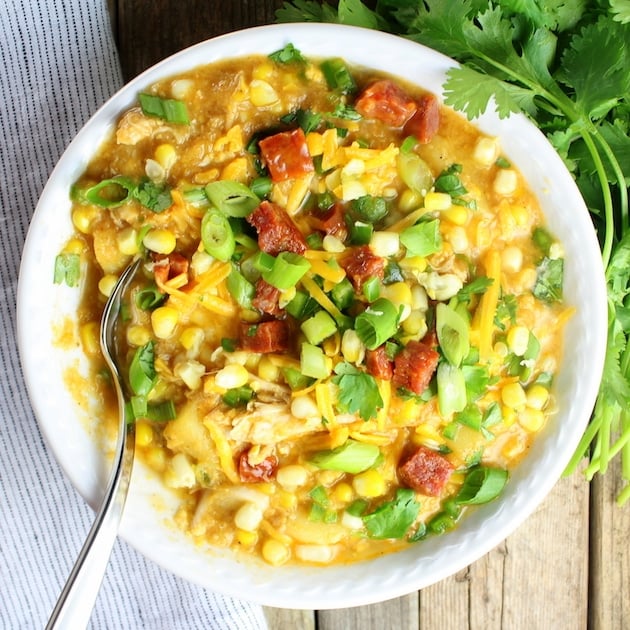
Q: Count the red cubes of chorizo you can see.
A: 13